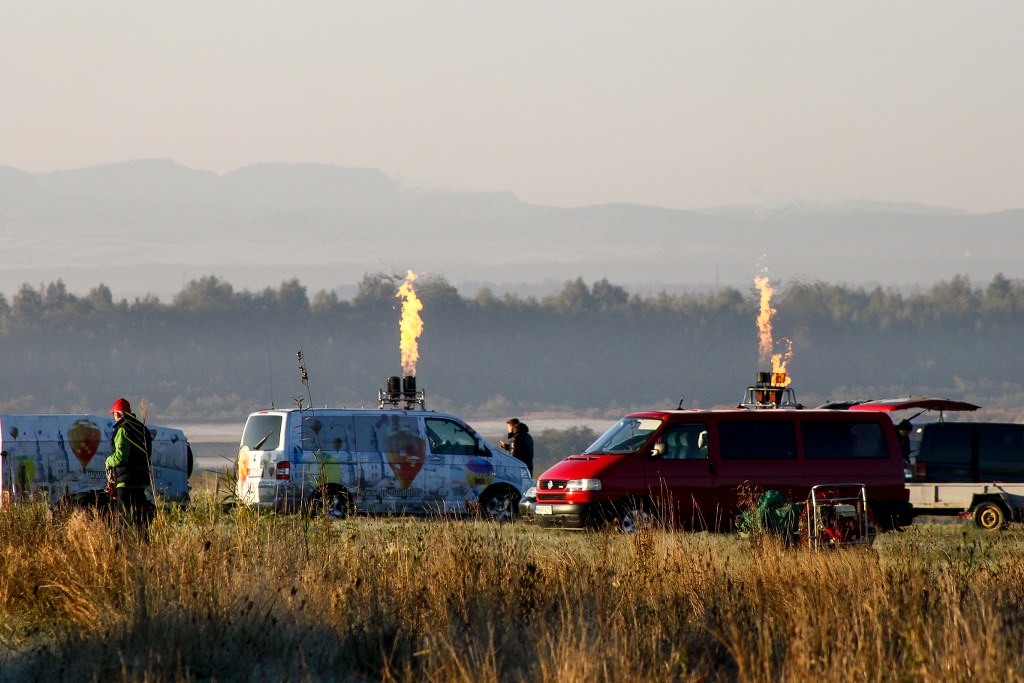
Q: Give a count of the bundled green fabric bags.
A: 1